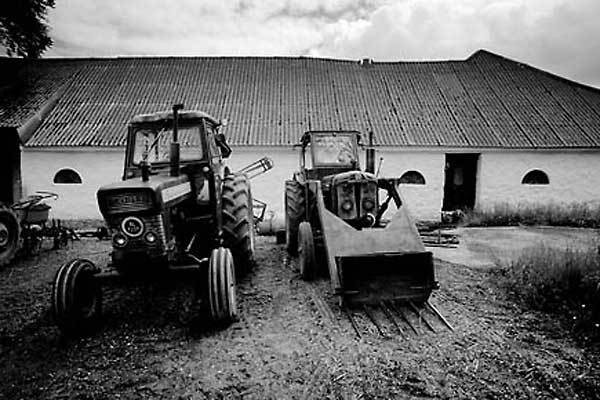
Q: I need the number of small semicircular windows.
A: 3